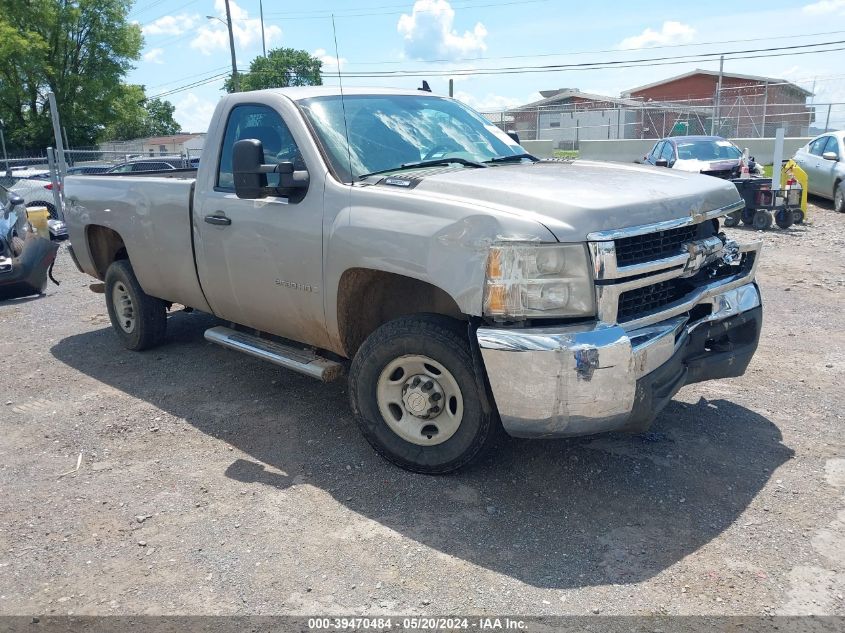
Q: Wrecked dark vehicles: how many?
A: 2